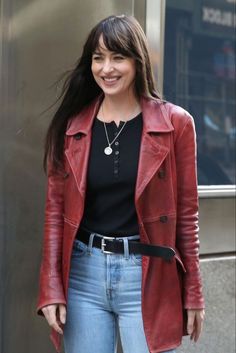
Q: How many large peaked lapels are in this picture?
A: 2